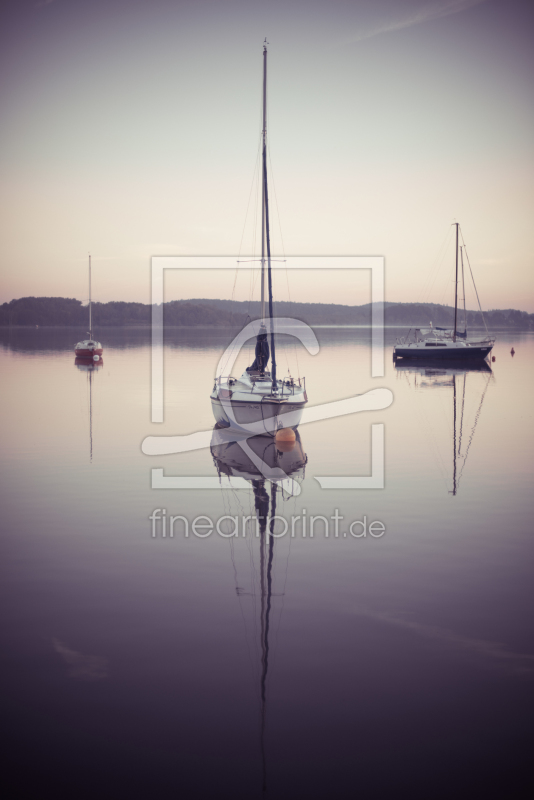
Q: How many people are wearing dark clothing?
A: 0